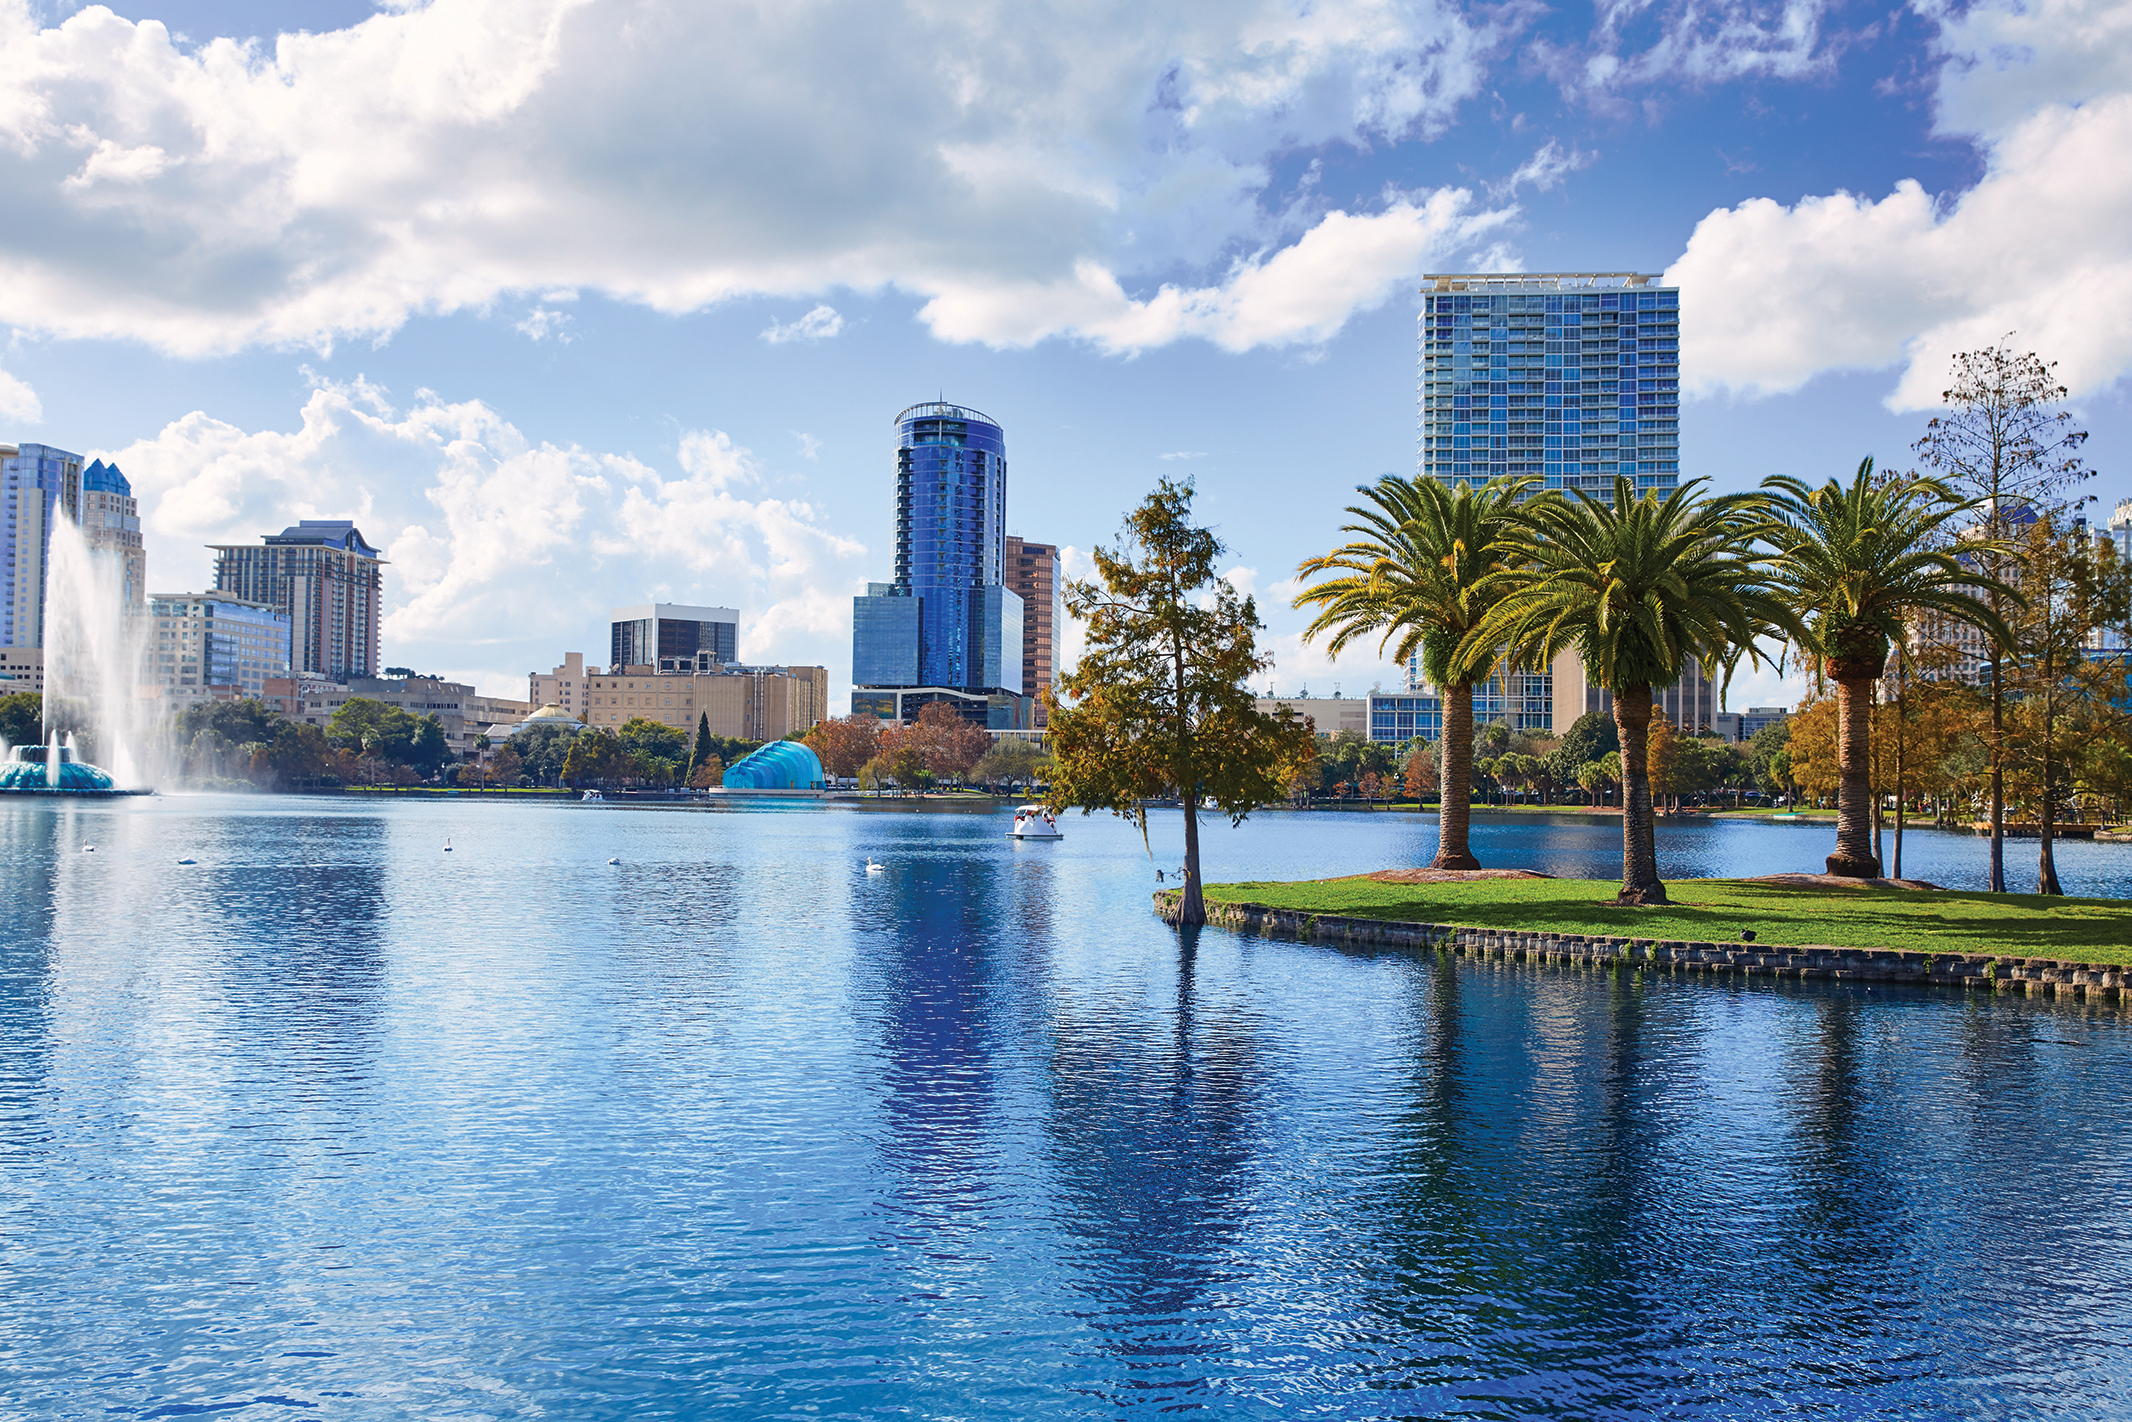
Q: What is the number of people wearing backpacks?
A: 0